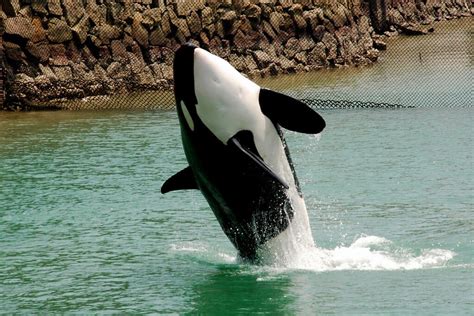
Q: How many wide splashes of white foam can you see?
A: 1